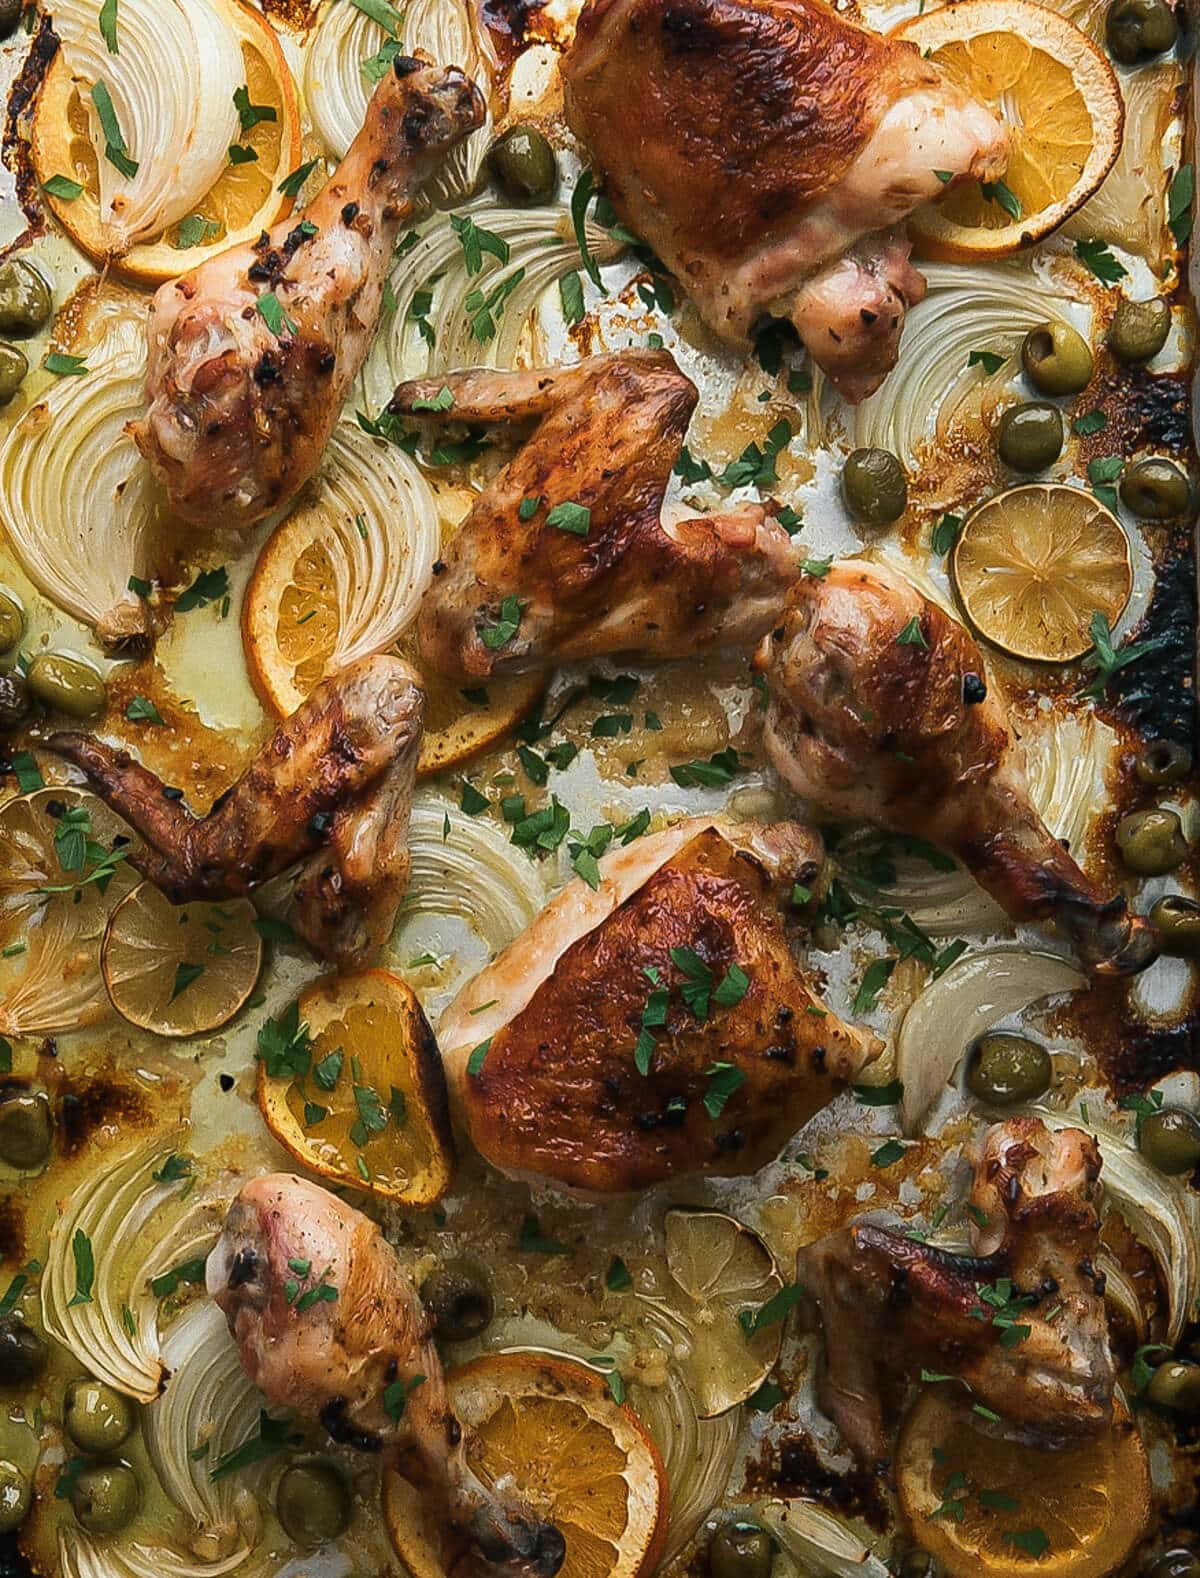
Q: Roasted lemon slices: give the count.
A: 4